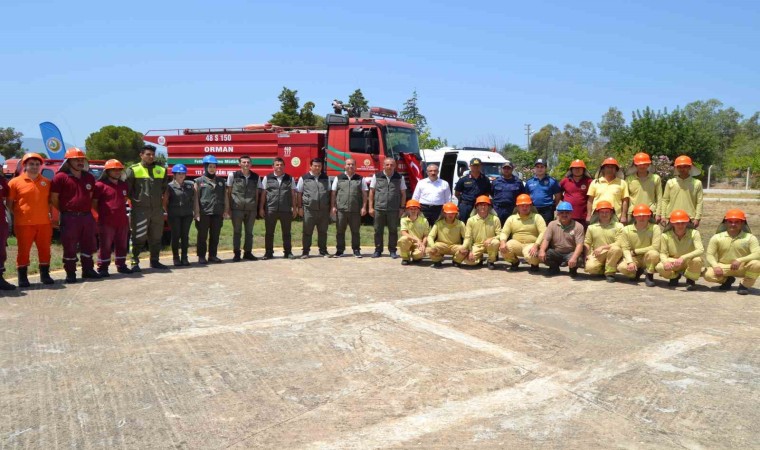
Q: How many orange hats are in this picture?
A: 15